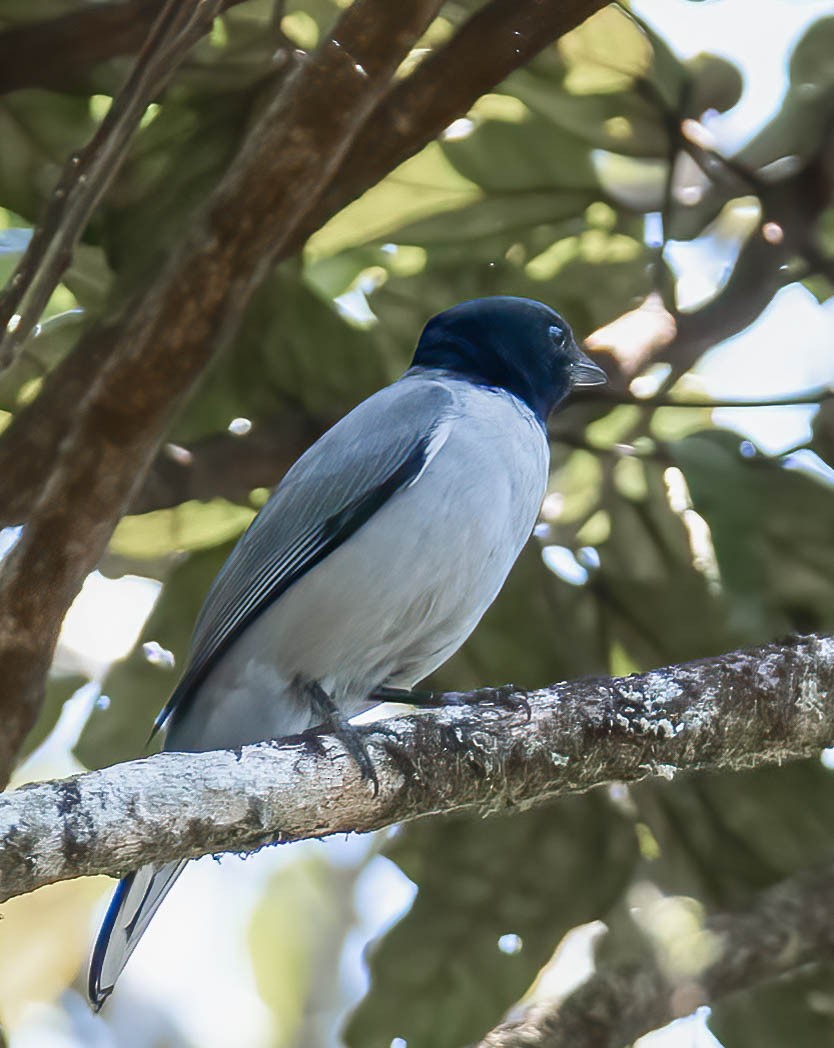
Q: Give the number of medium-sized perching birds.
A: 1